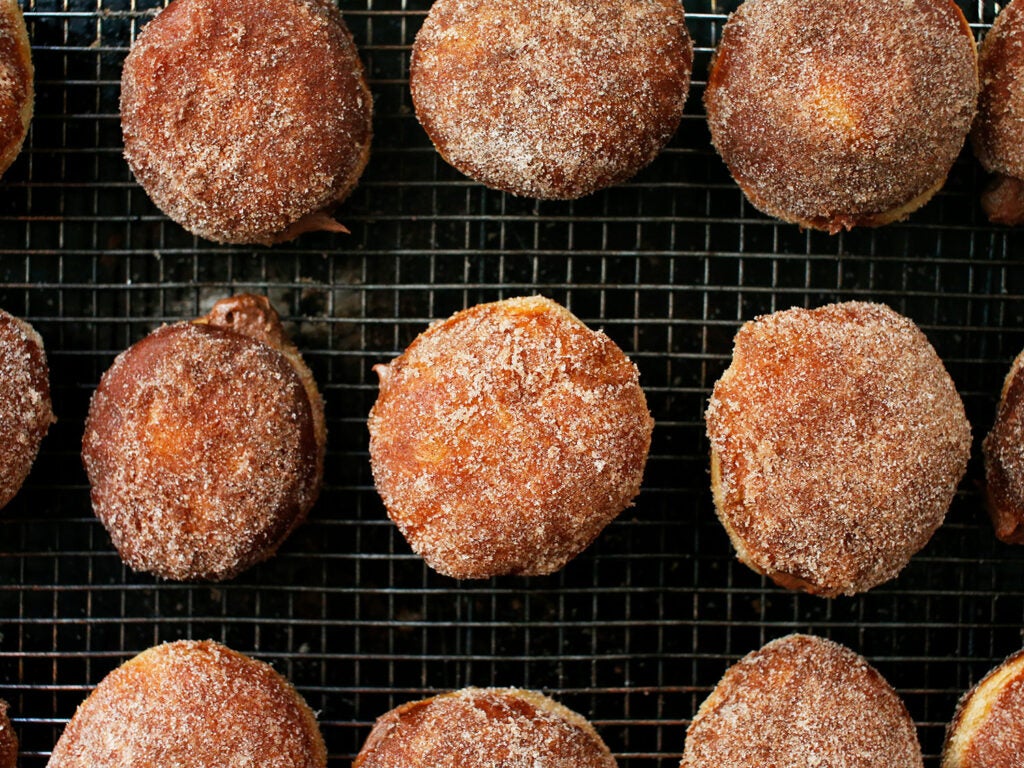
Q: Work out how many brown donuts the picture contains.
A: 15